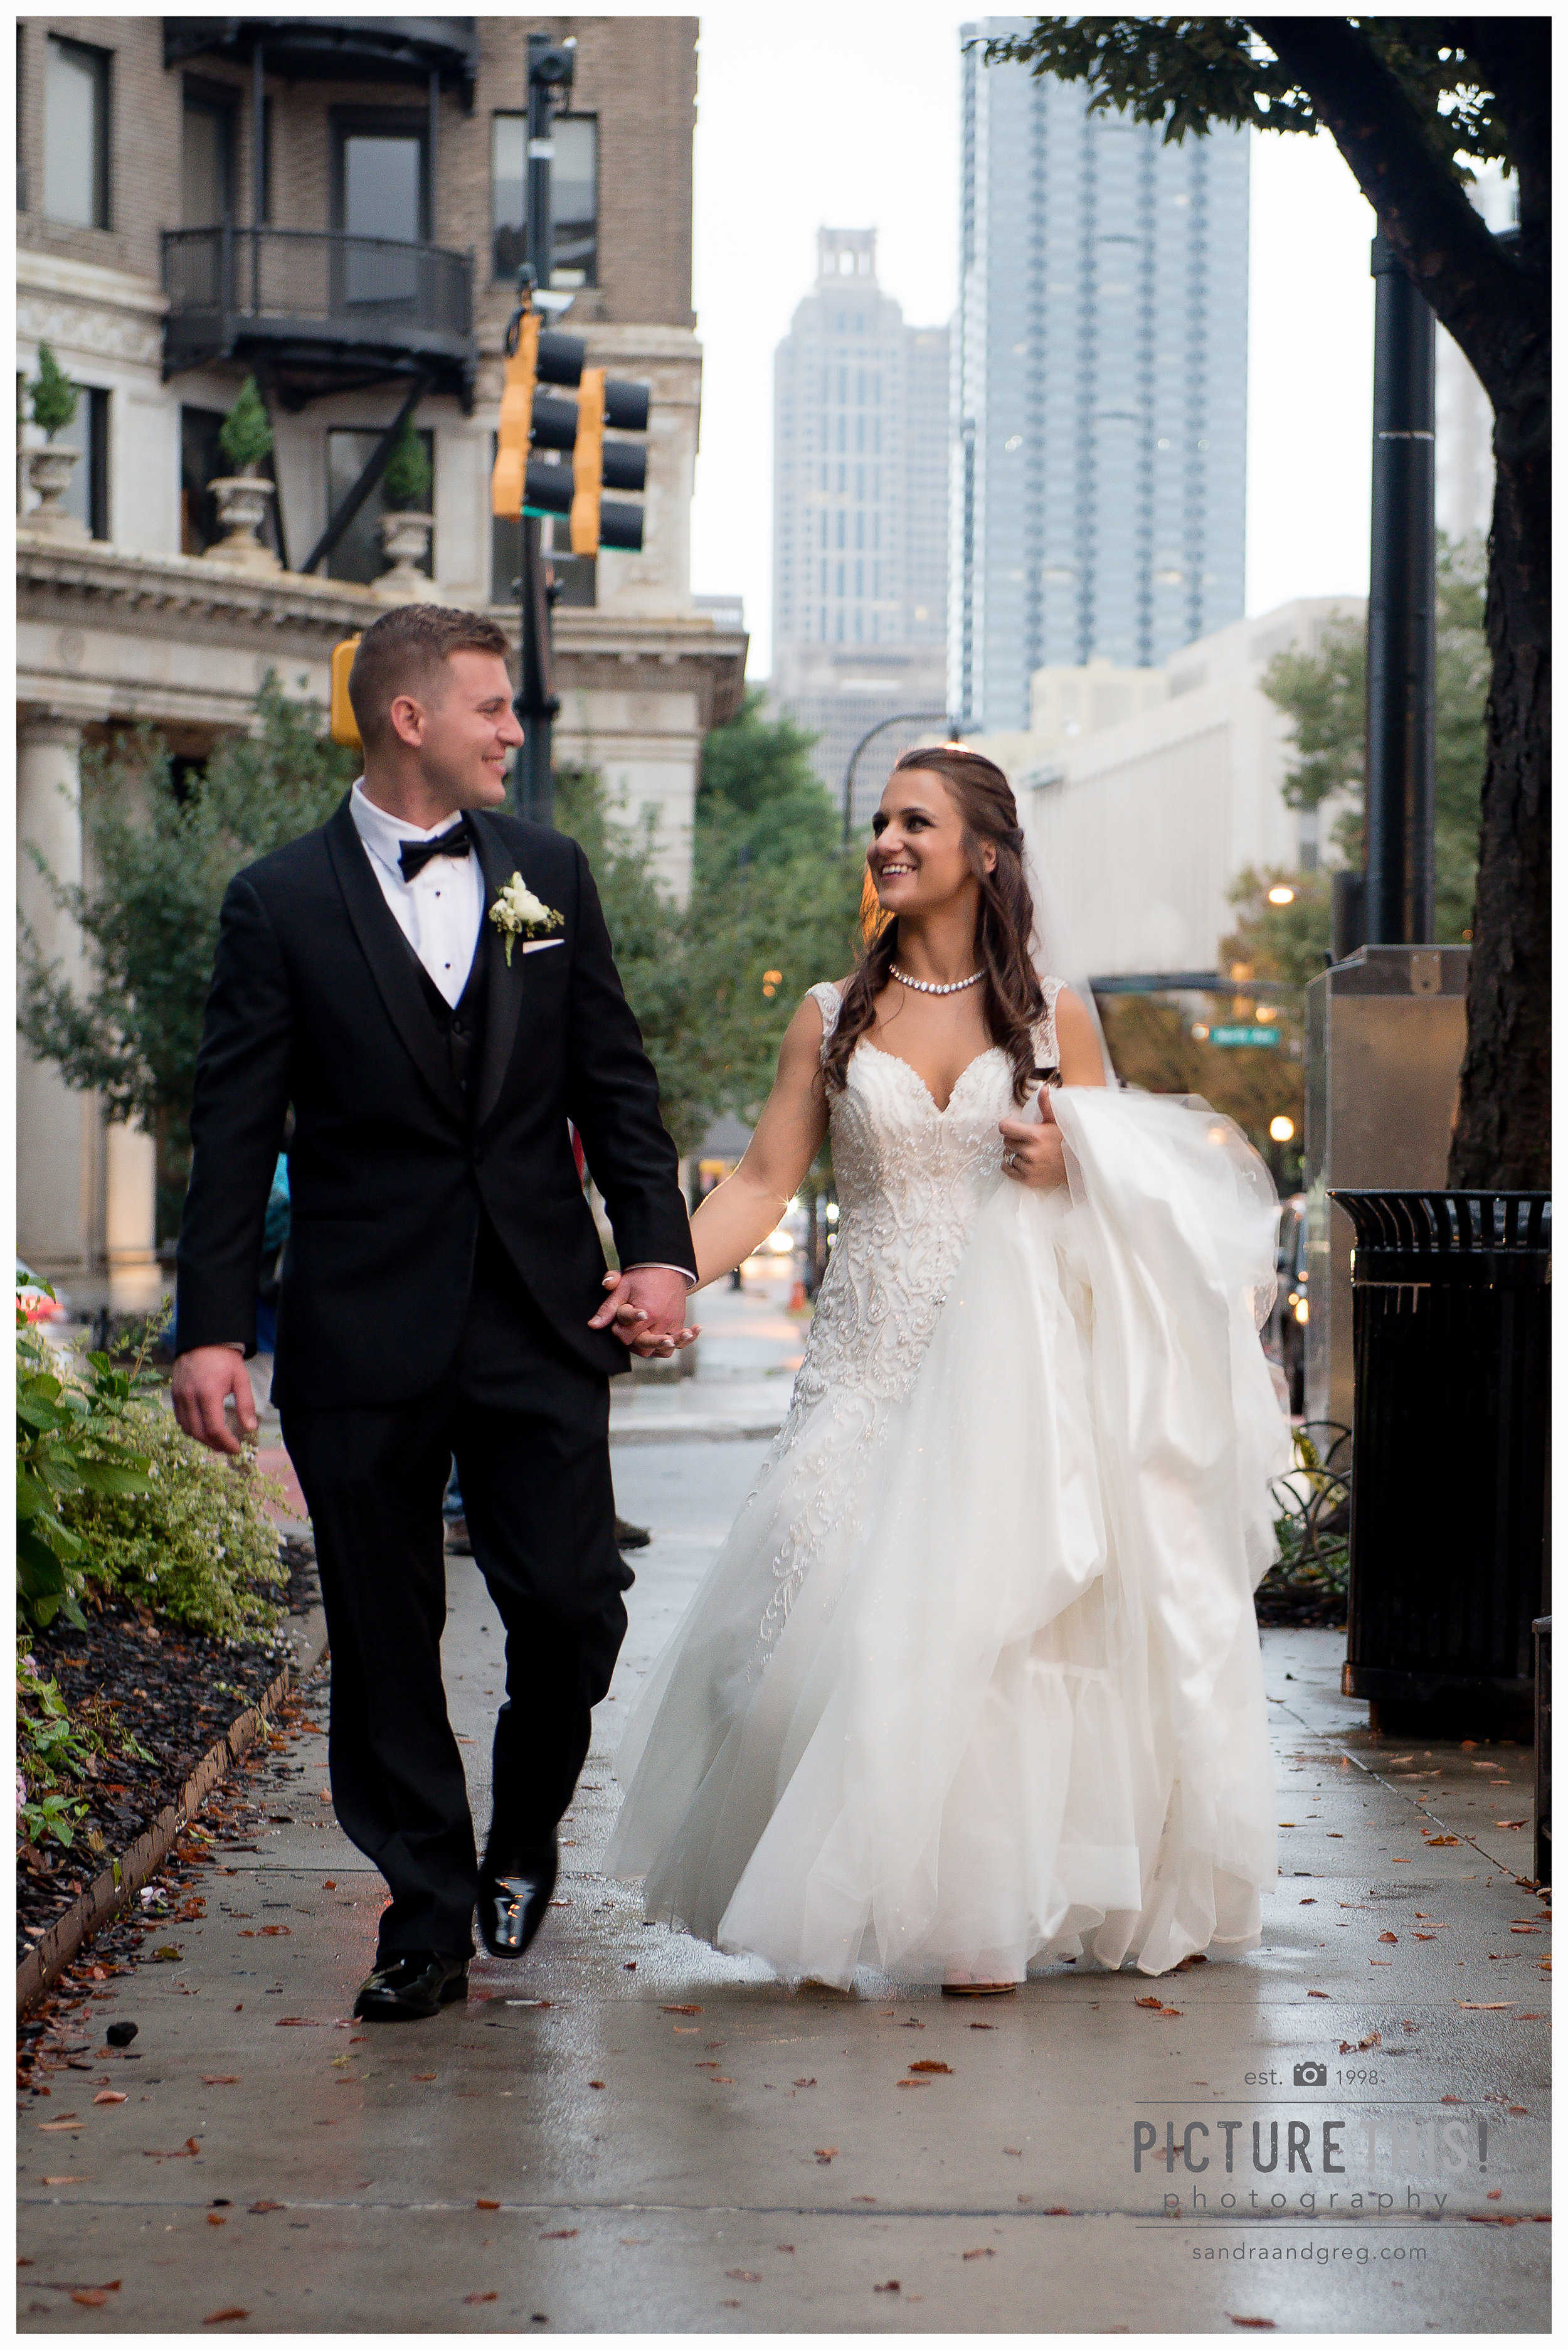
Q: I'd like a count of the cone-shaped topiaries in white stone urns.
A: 3